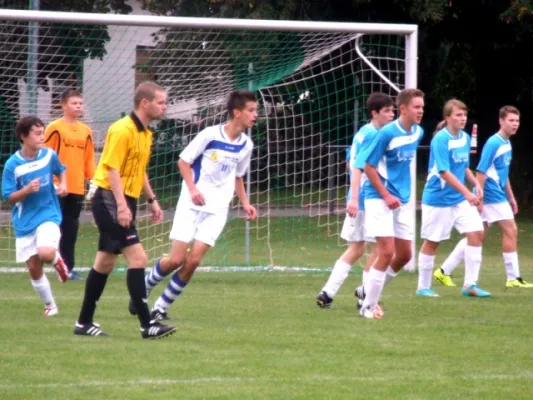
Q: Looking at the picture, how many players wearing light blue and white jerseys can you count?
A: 5